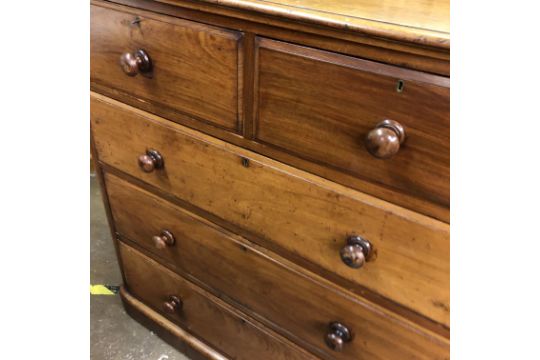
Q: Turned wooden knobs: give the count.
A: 7